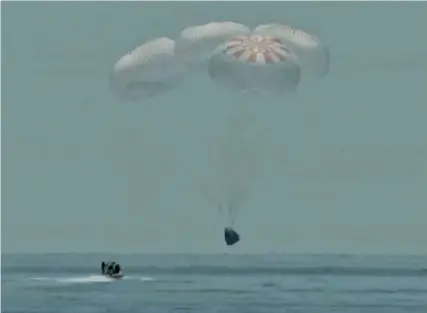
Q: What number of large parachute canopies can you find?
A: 4